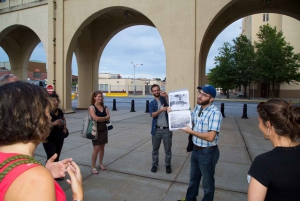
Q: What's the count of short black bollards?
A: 5